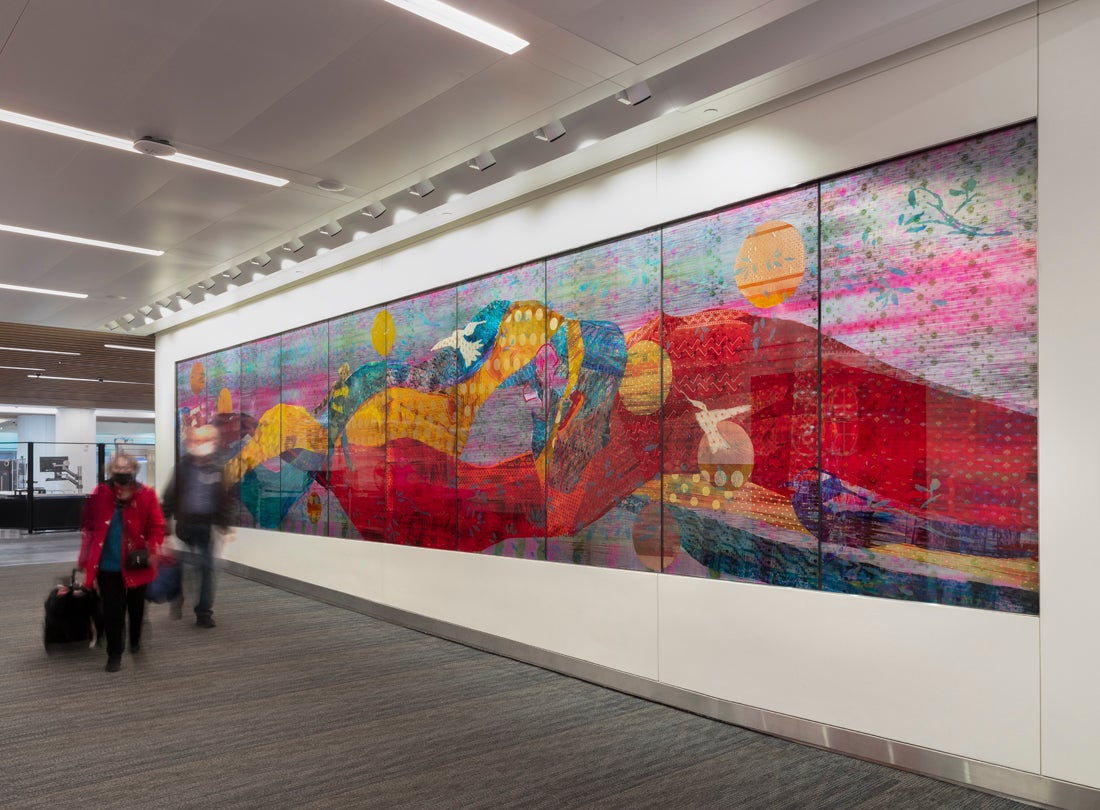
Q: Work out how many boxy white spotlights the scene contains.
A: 15